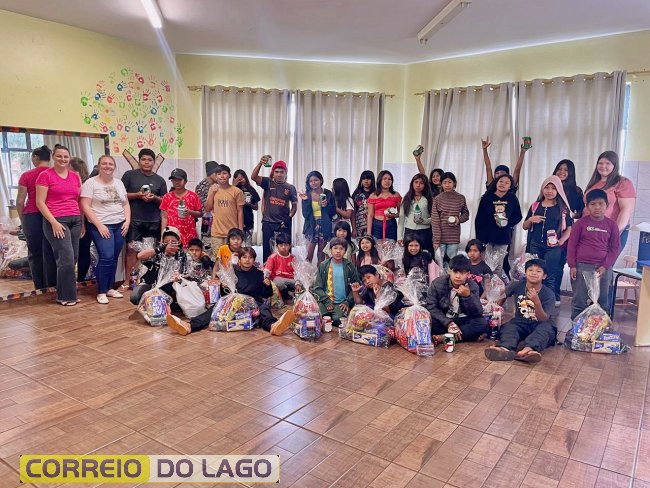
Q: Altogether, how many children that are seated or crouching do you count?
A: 13